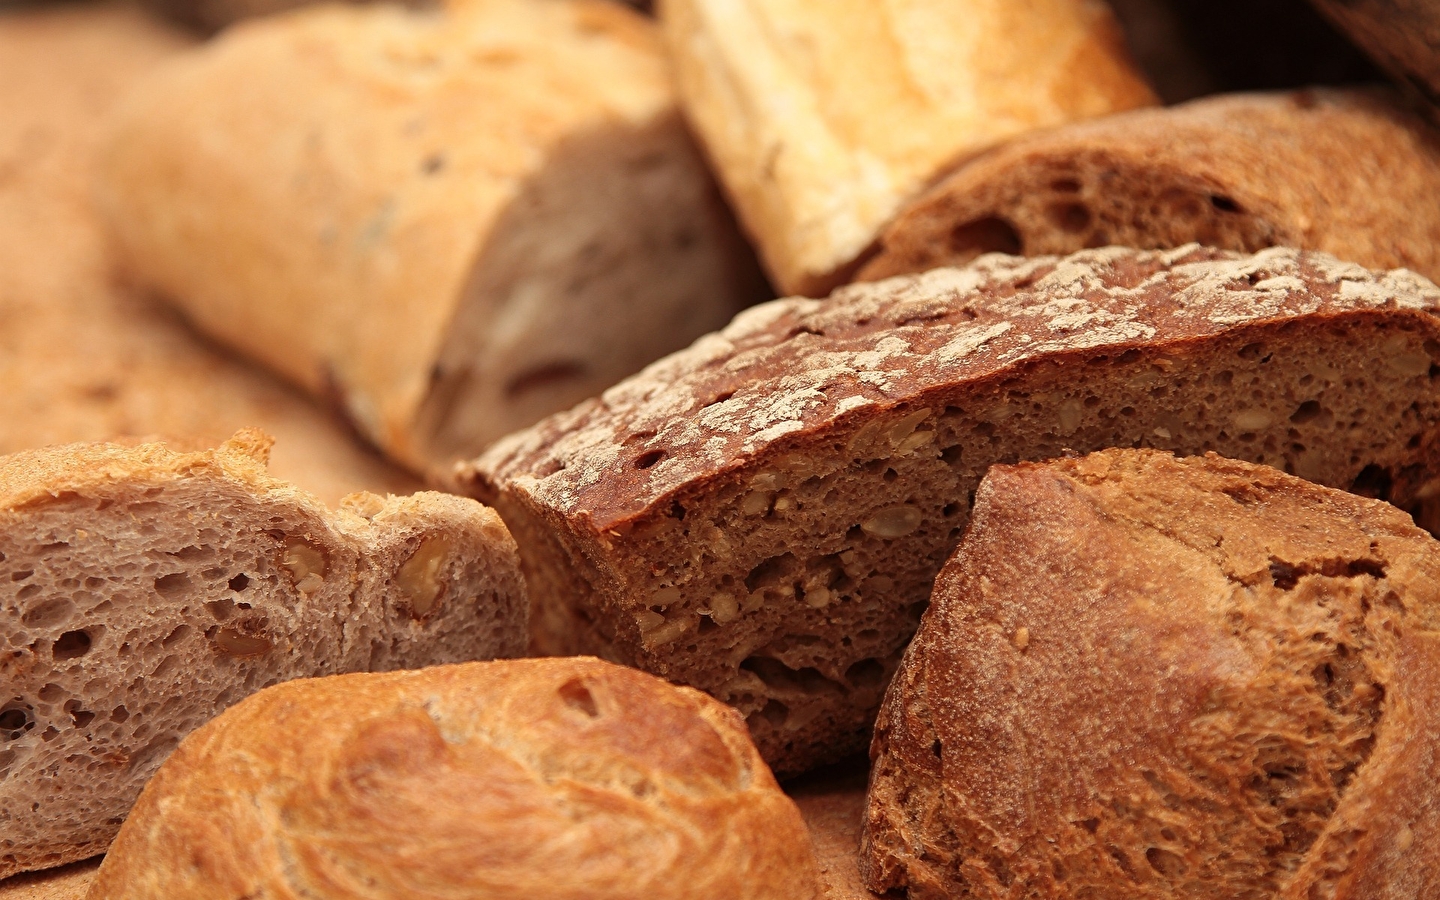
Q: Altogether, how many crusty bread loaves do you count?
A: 7